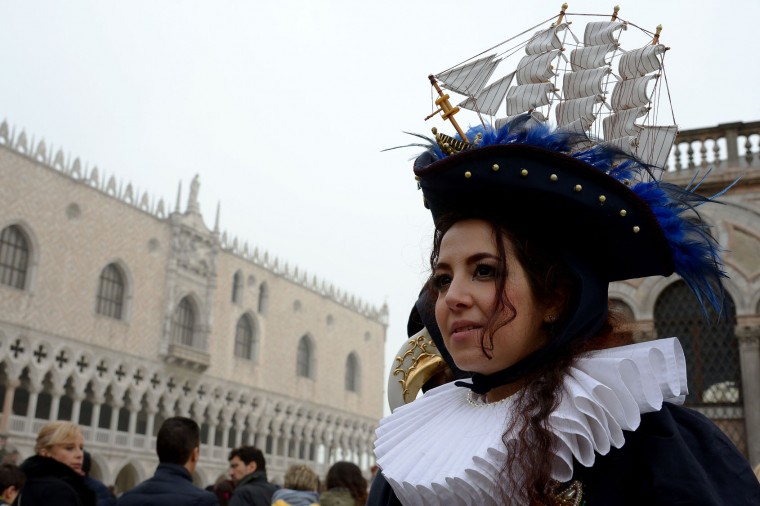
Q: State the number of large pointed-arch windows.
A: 6